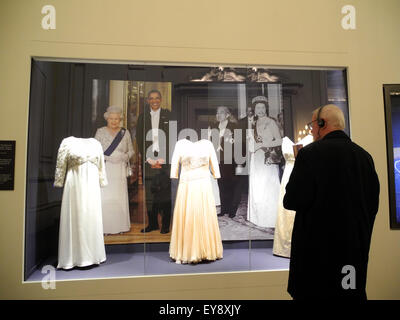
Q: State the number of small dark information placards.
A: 1